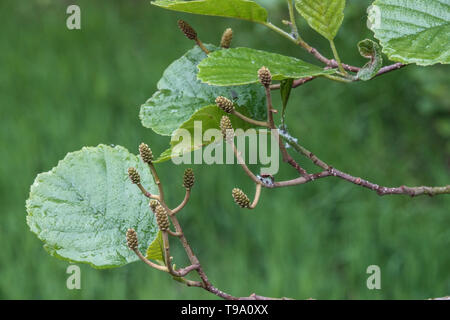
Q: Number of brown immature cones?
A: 12